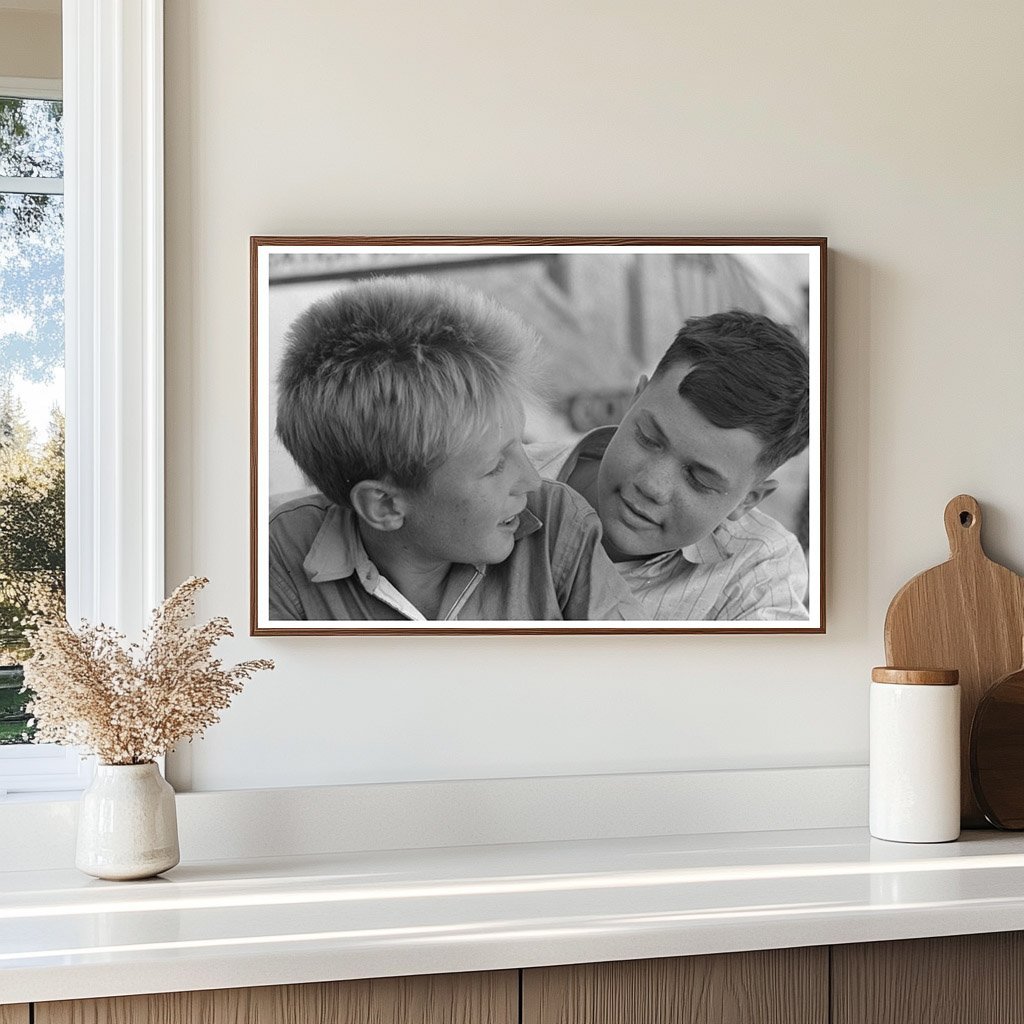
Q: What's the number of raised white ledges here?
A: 1